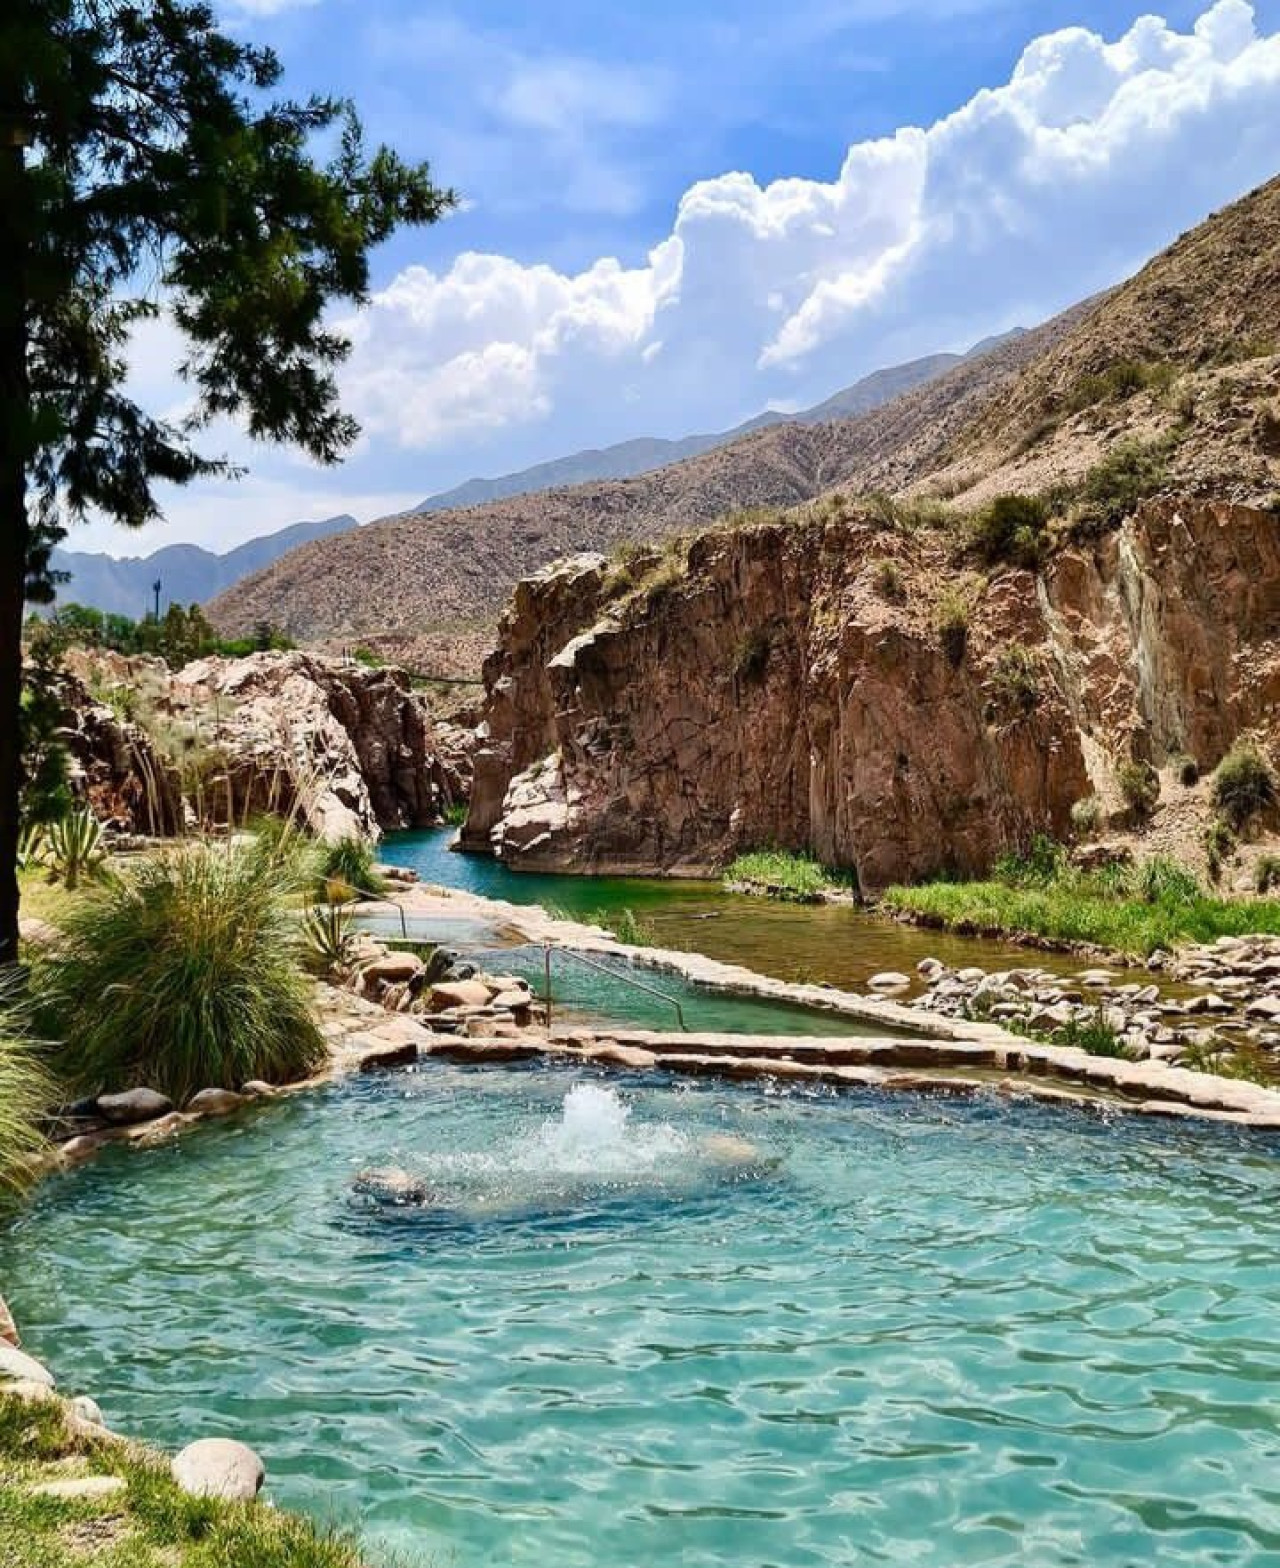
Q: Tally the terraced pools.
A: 3